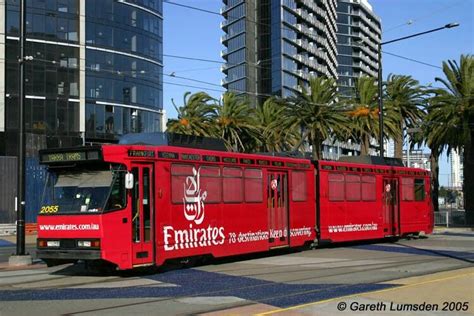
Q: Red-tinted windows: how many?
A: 9